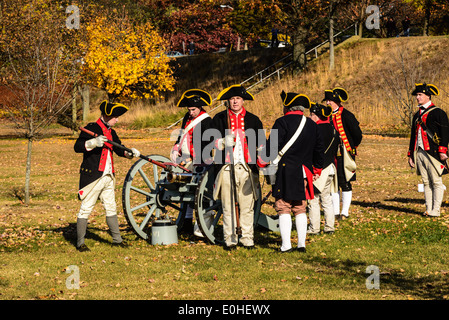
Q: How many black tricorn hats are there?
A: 7